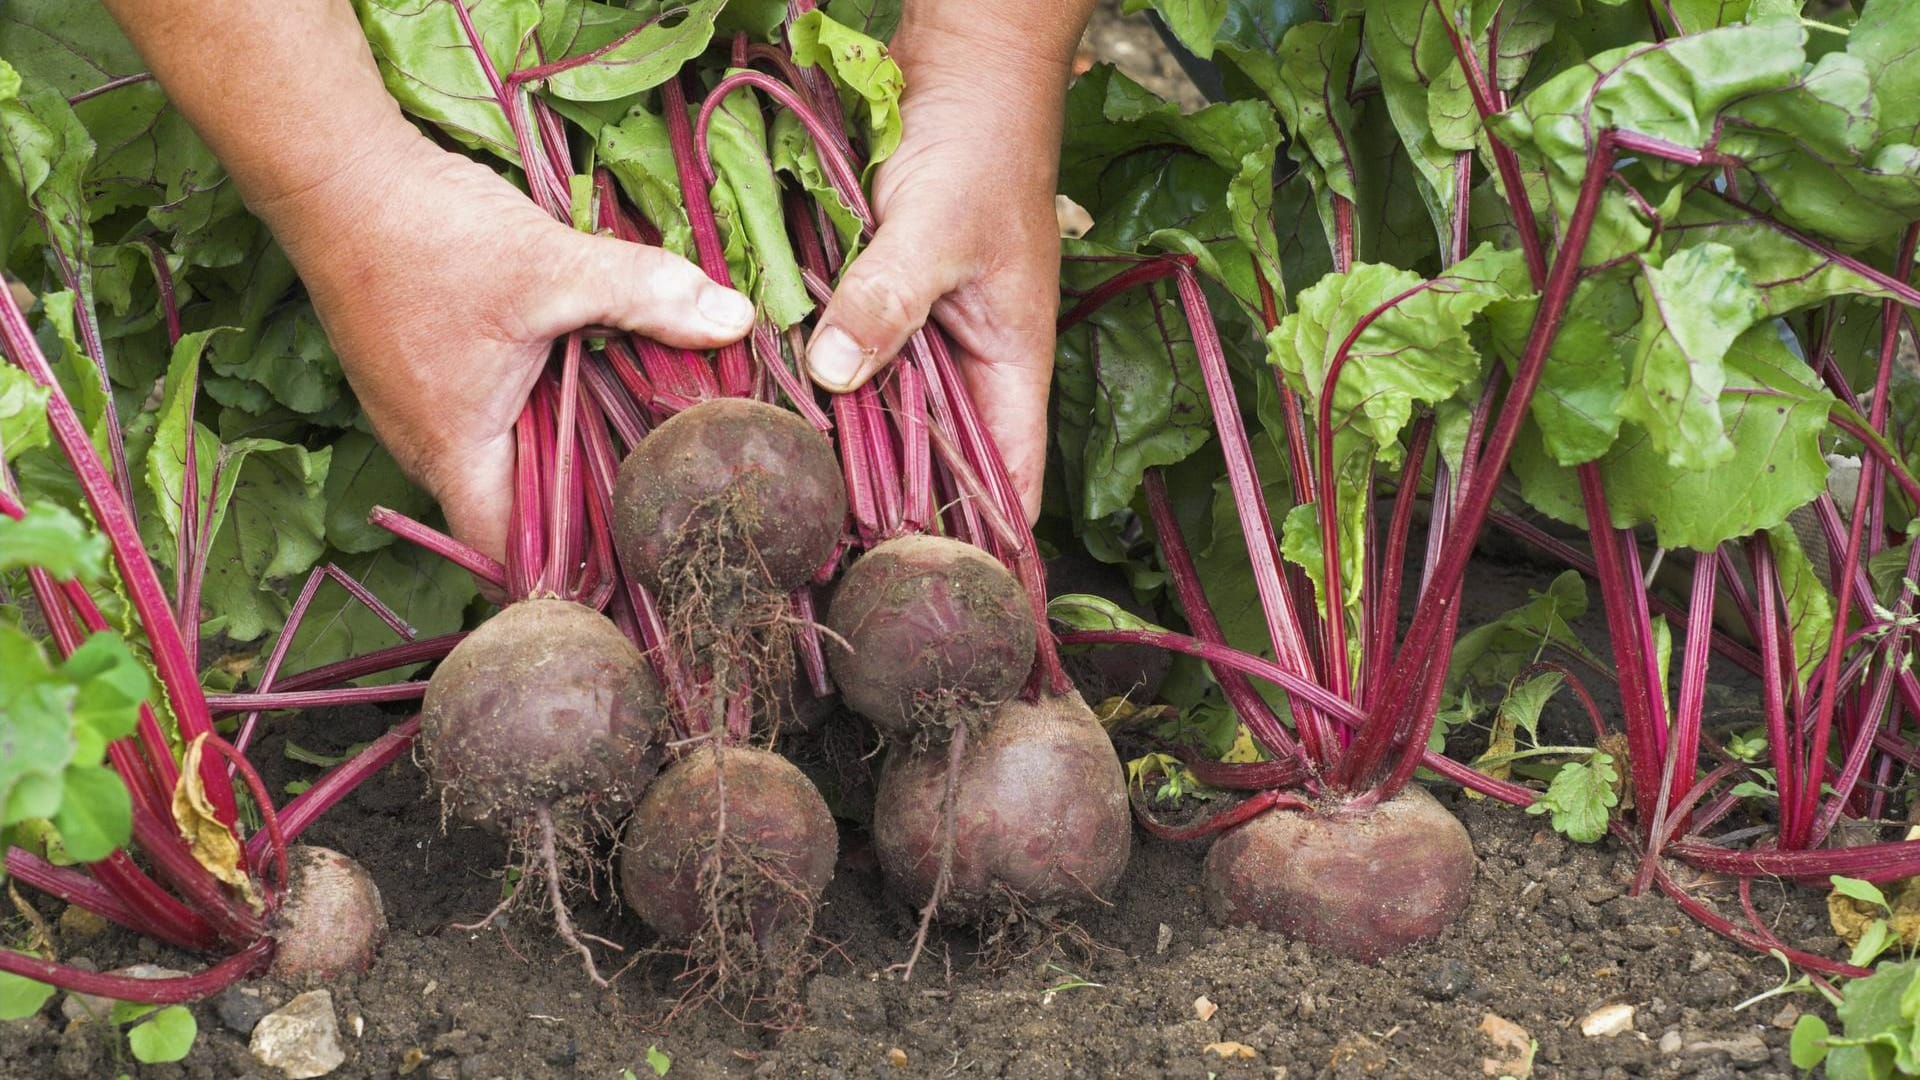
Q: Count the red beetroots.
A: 7